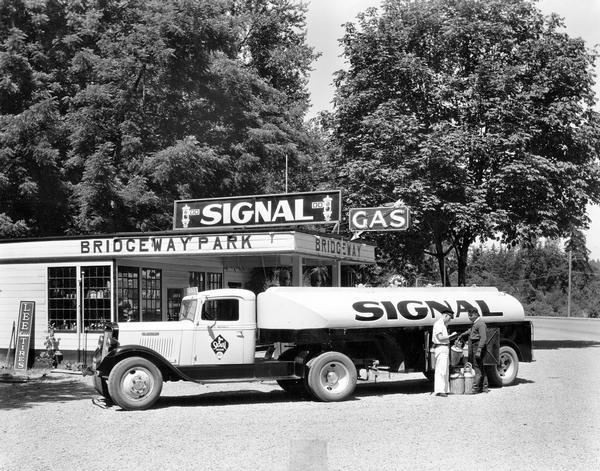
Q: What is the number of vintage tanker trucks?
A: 1